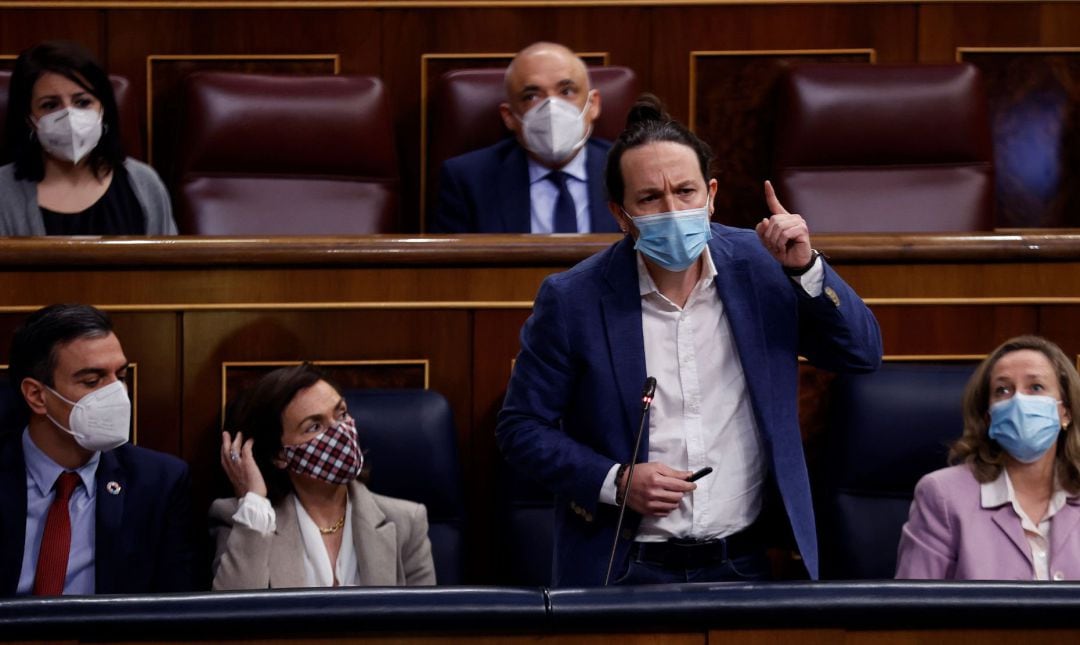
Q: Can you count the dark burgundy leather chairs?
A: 4